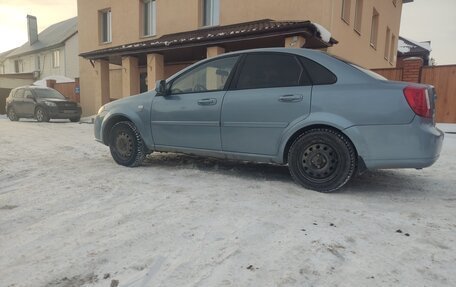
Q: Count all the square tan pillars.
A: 5